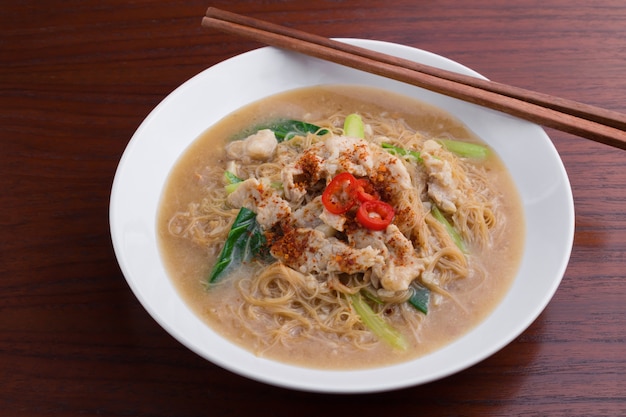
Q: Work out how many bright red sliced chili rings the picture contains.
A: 3